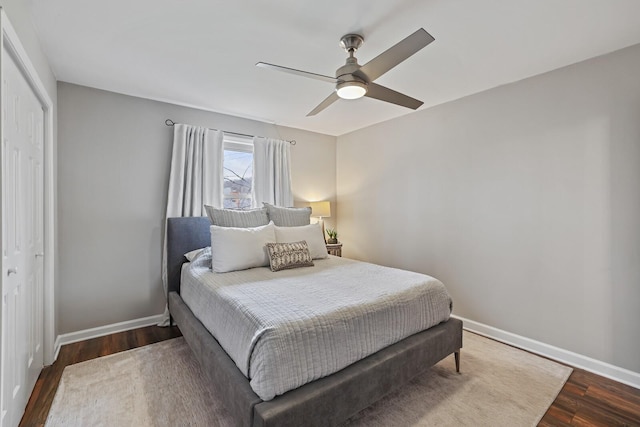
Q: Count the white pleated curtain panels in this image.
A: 2